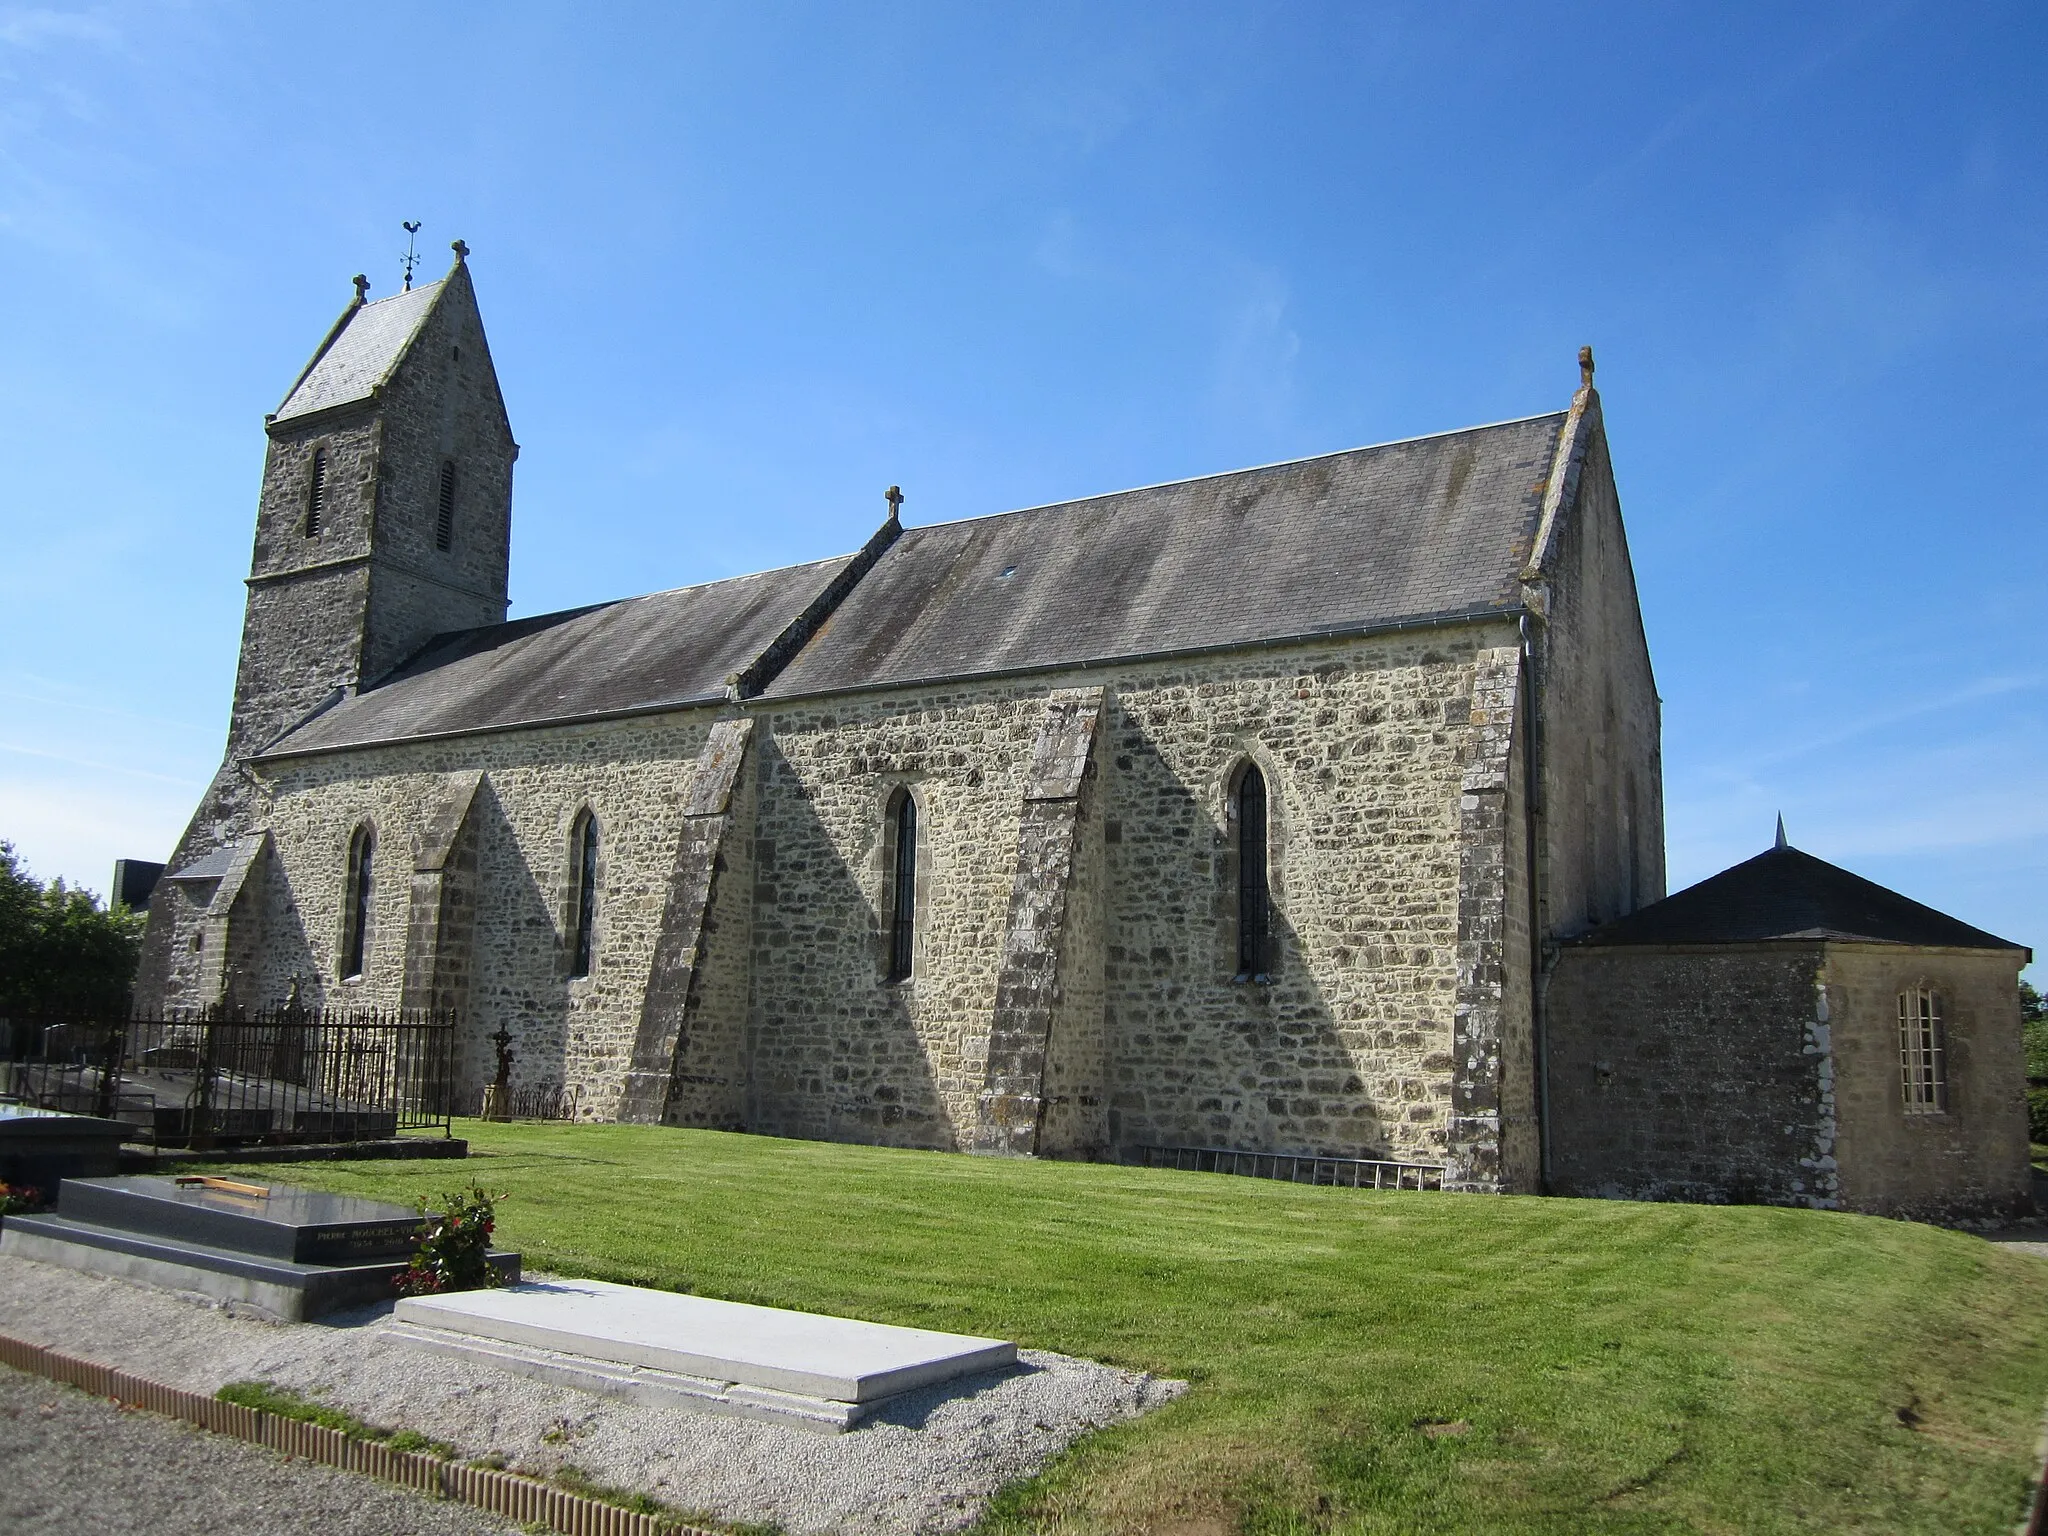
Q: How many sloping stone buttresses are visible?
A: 5